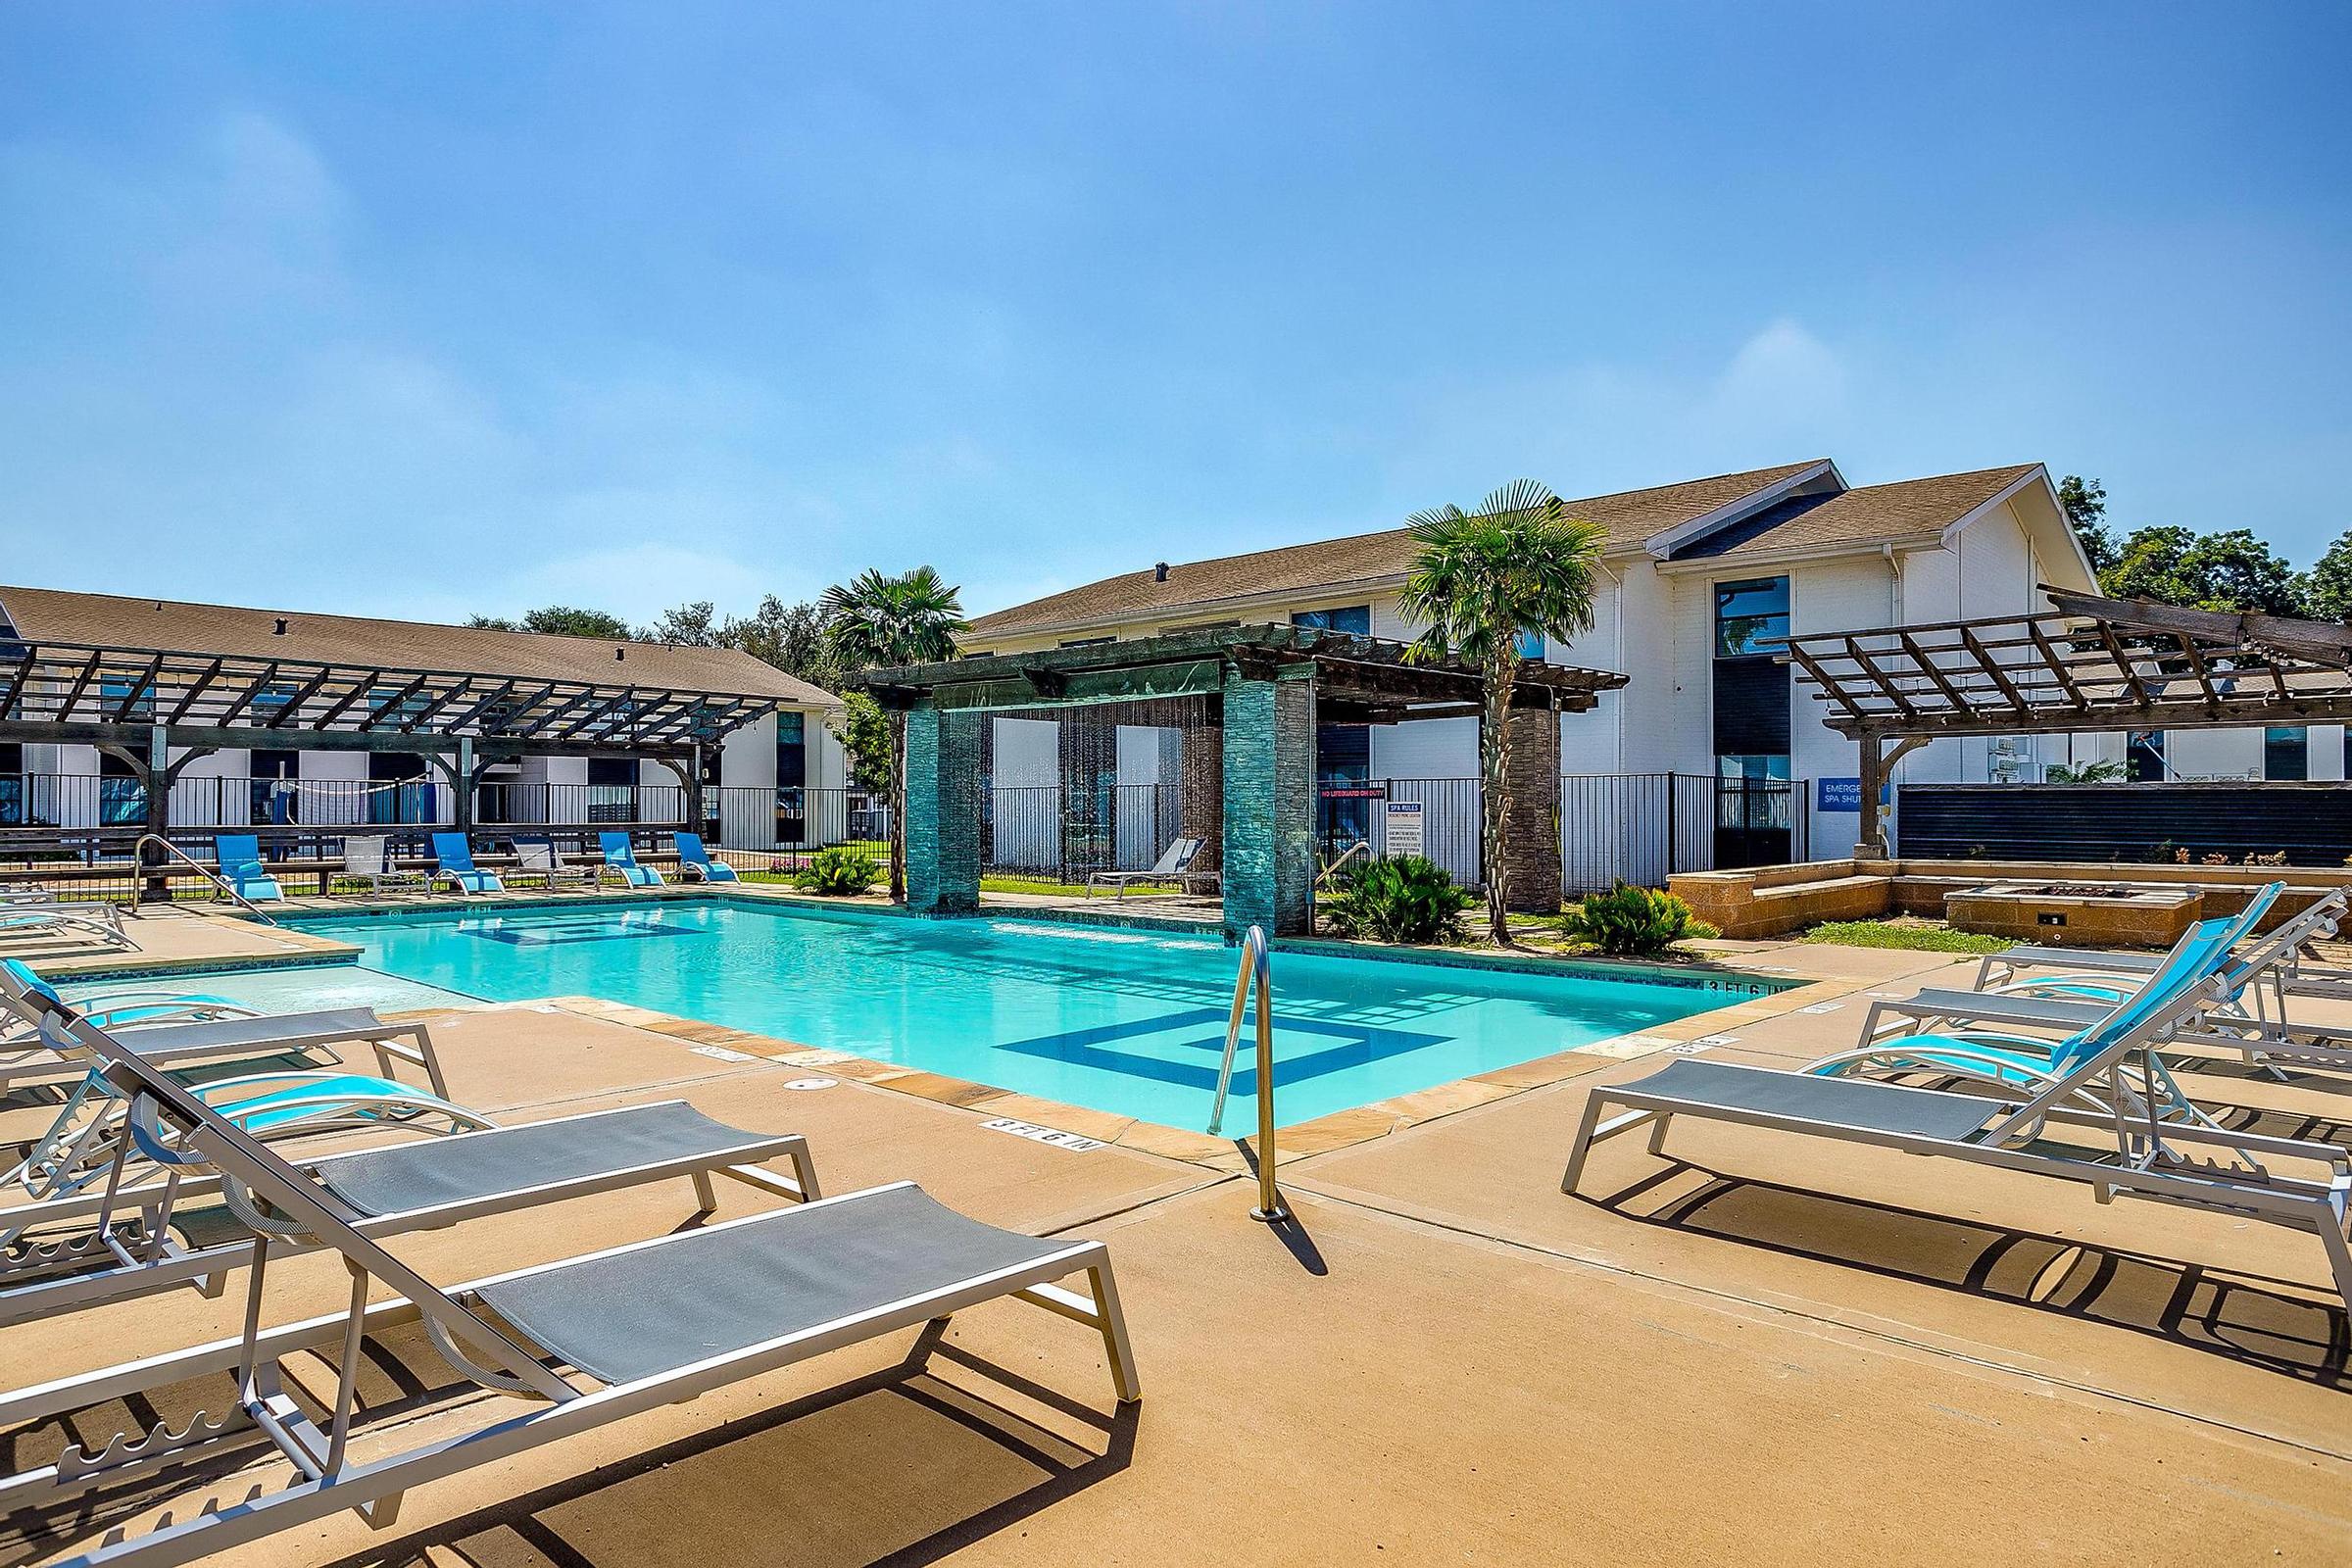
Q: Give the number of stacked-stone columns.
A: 4